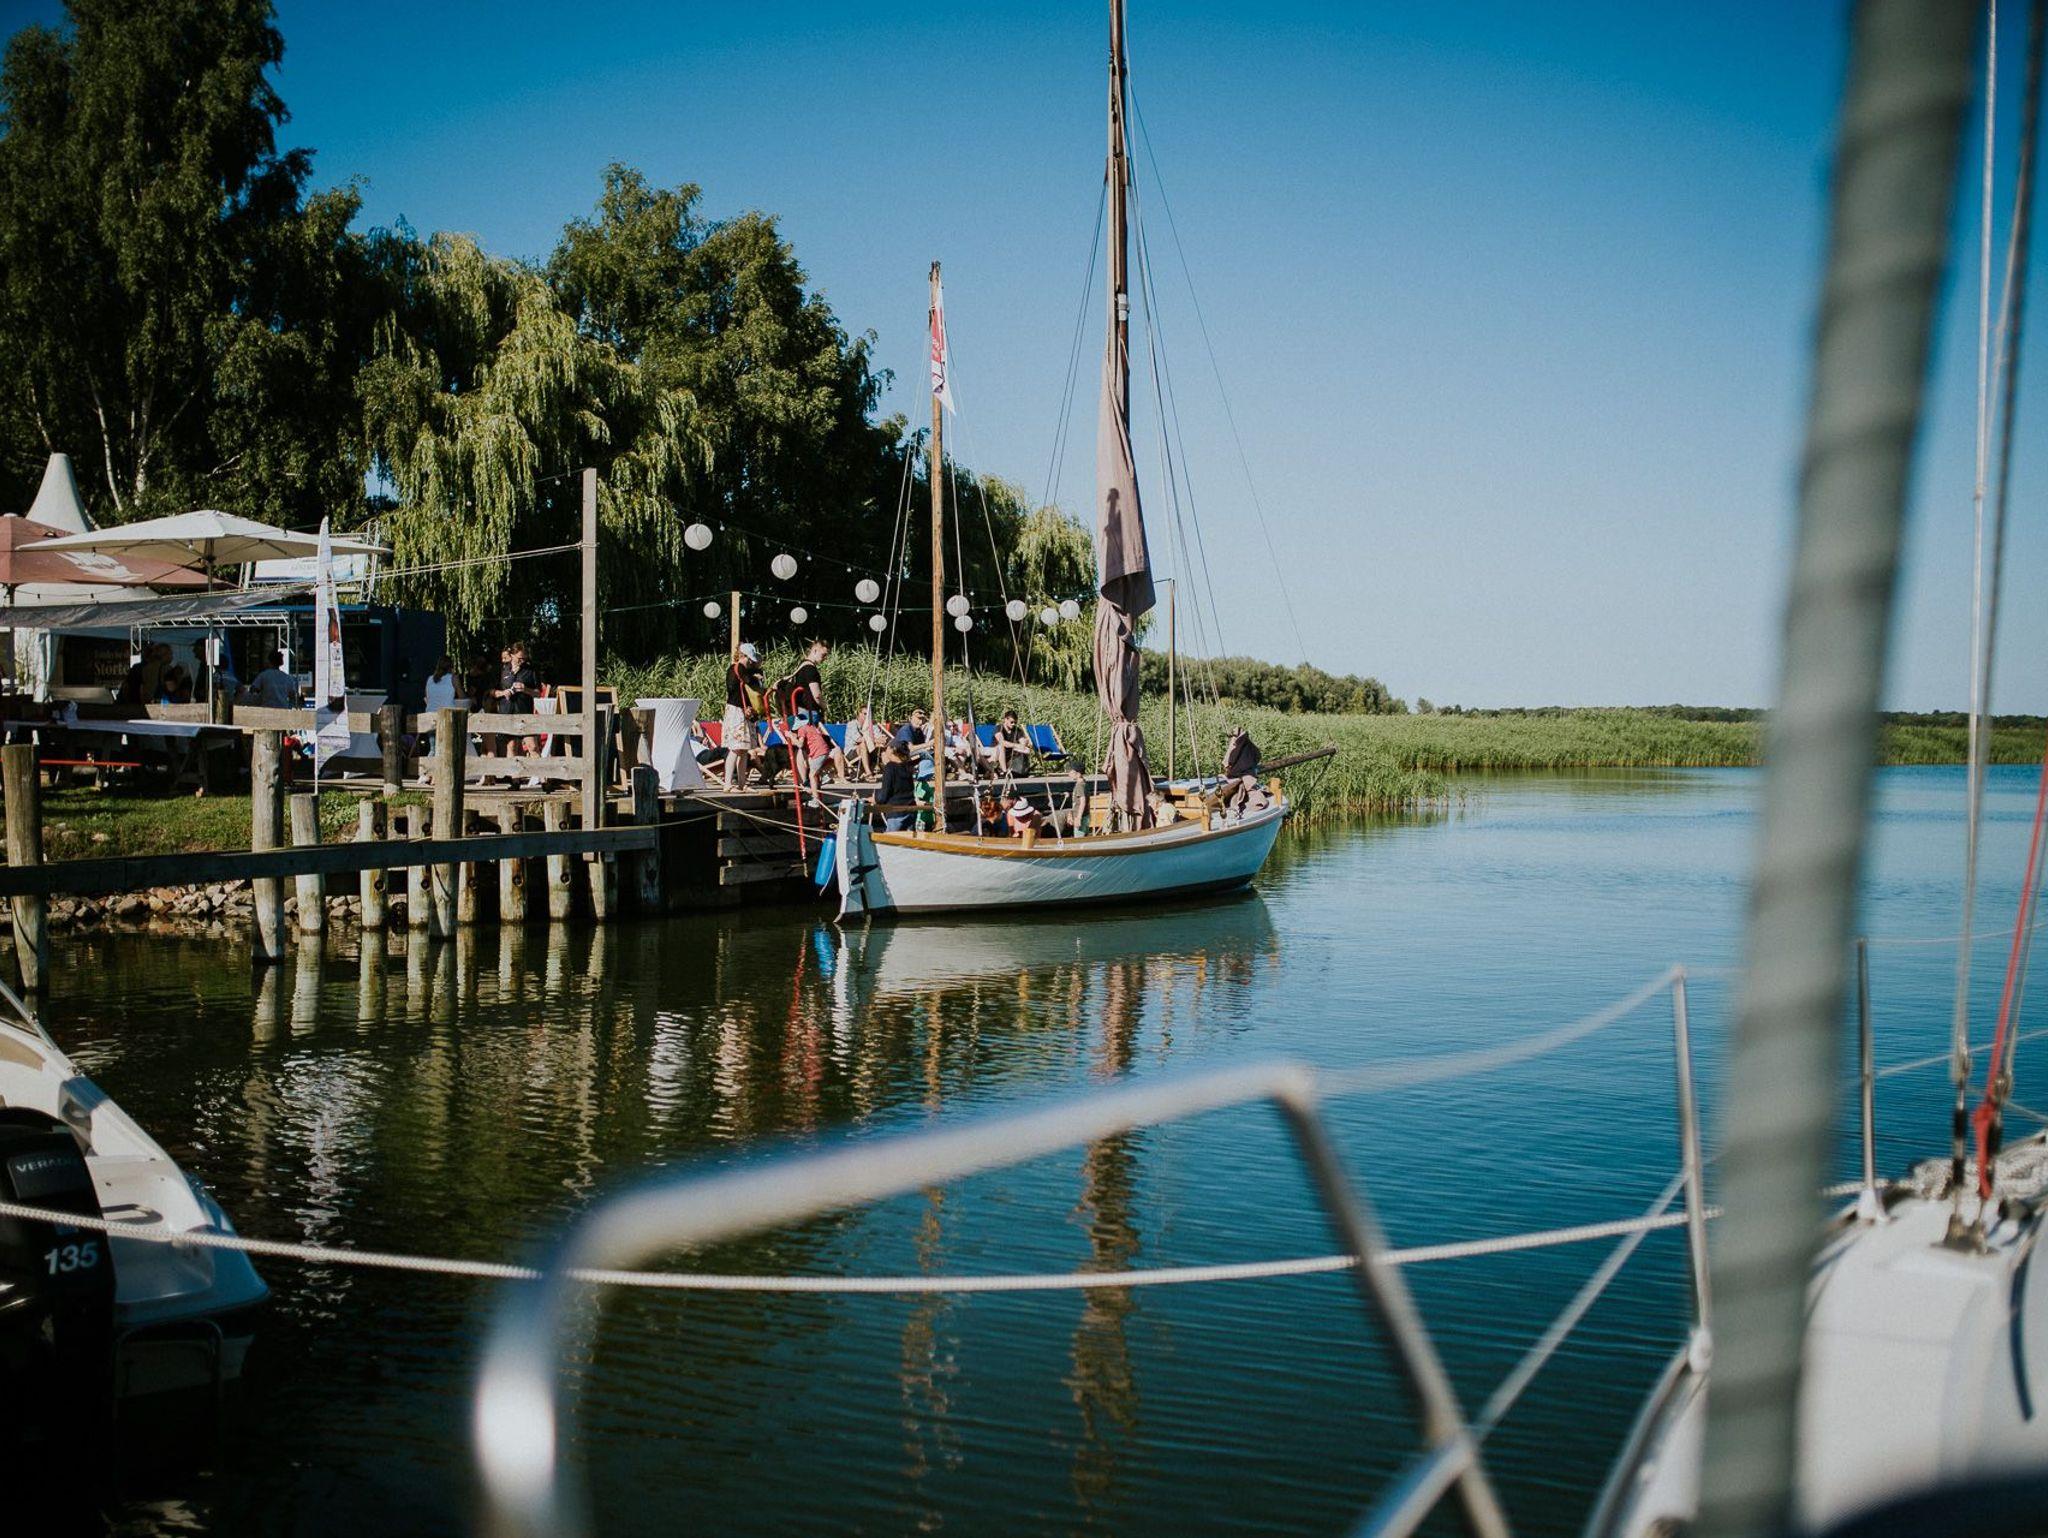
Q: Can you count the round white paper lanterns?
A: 11